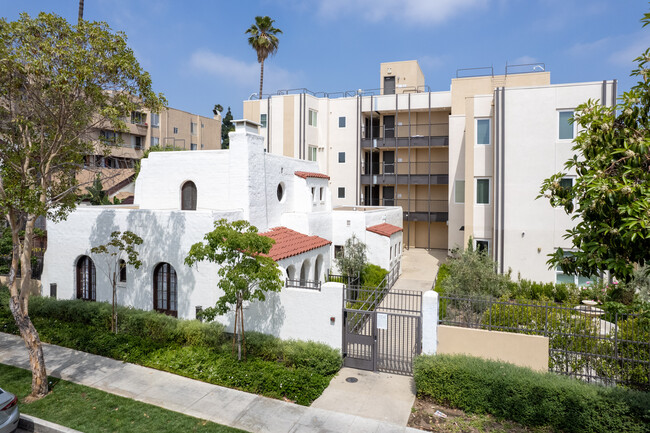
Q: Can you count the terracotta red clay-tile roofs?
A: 3